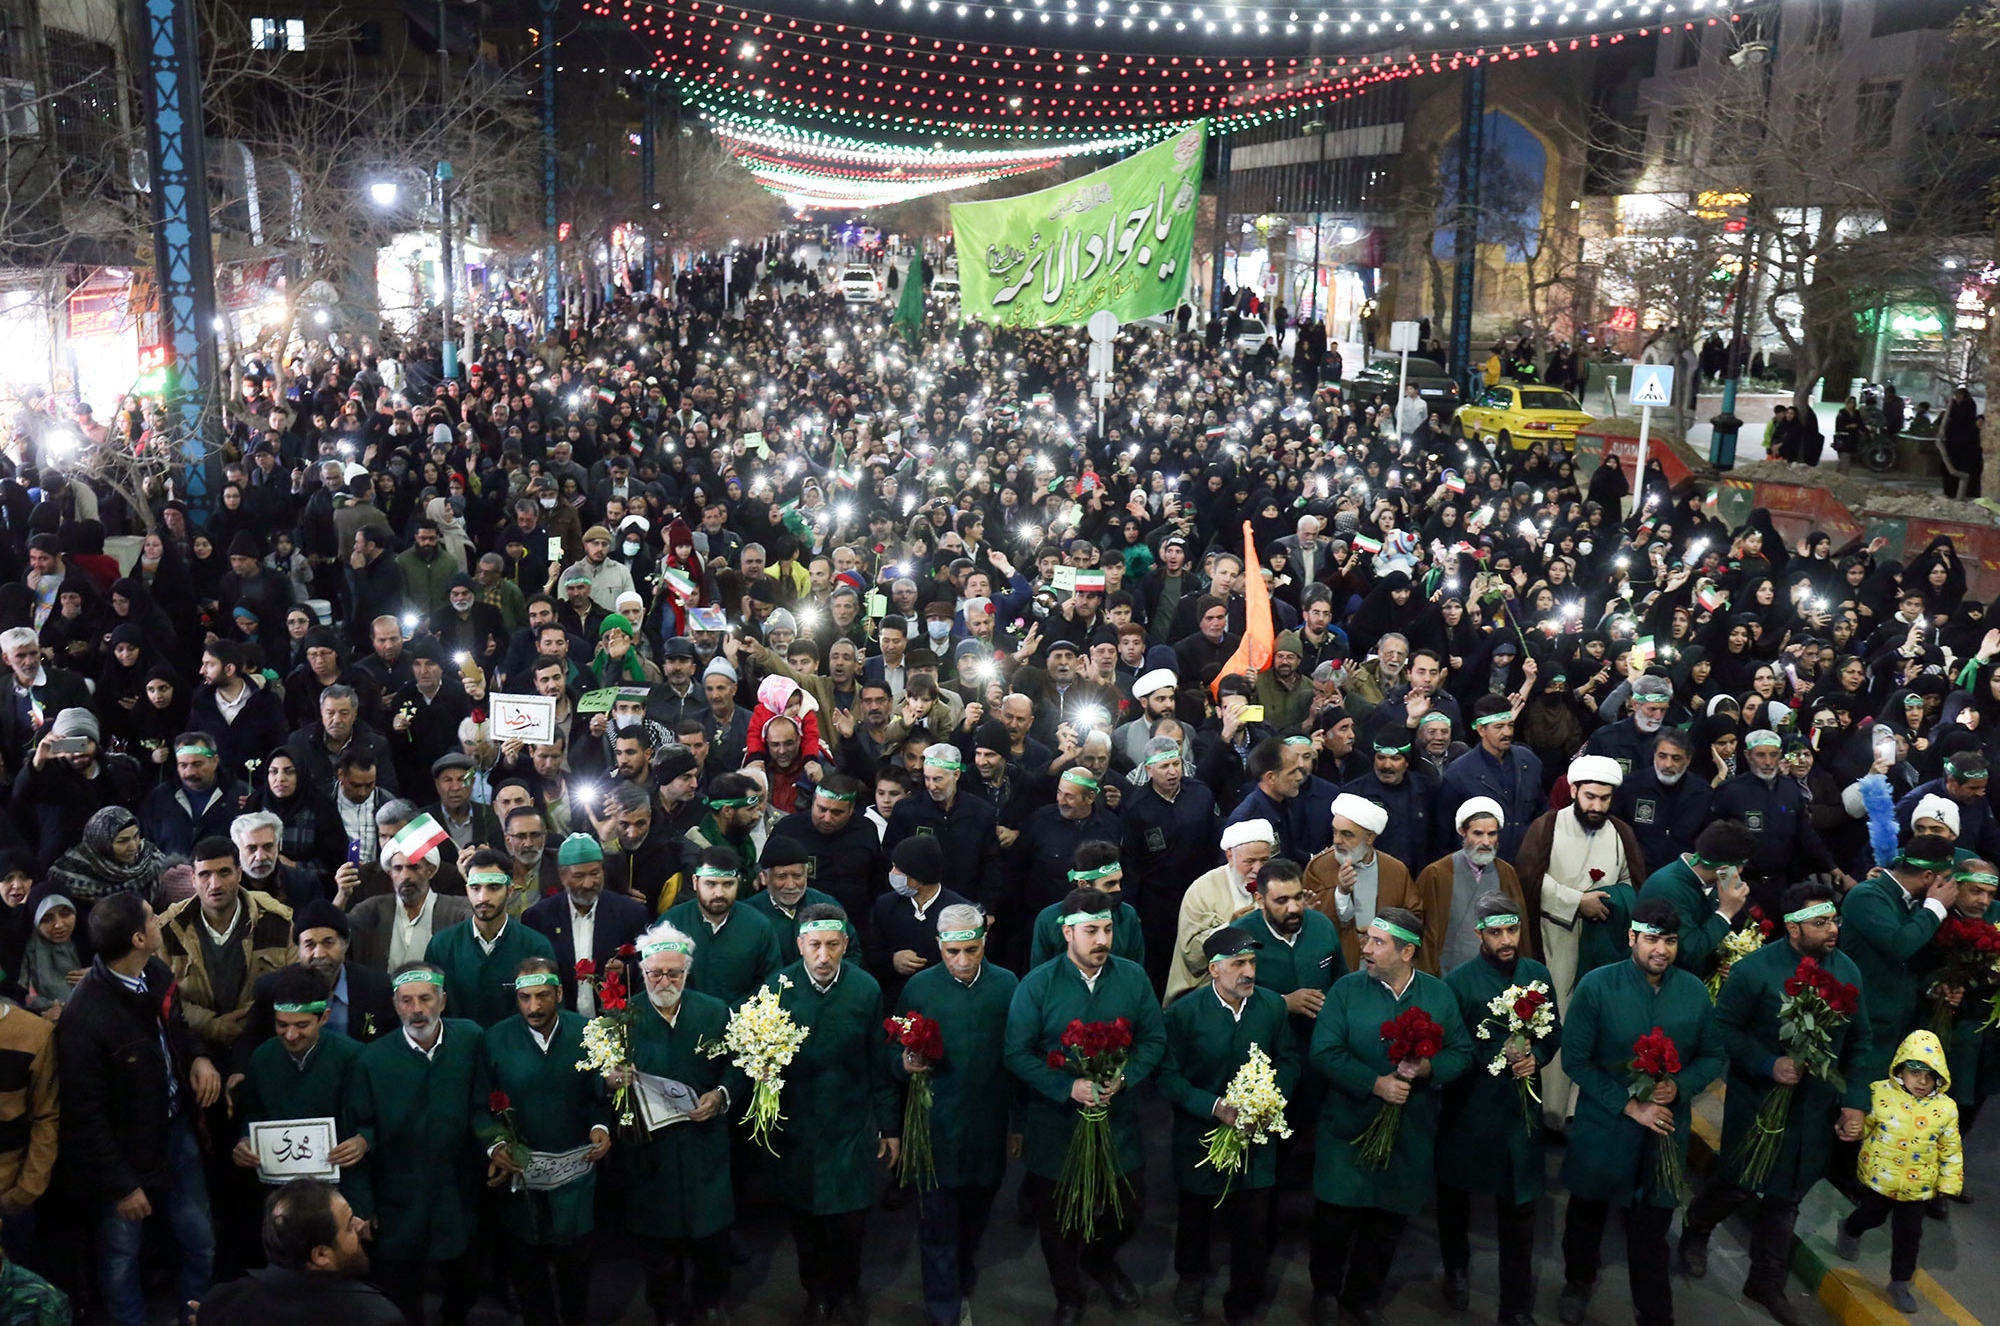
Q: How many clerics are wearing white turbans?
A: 7